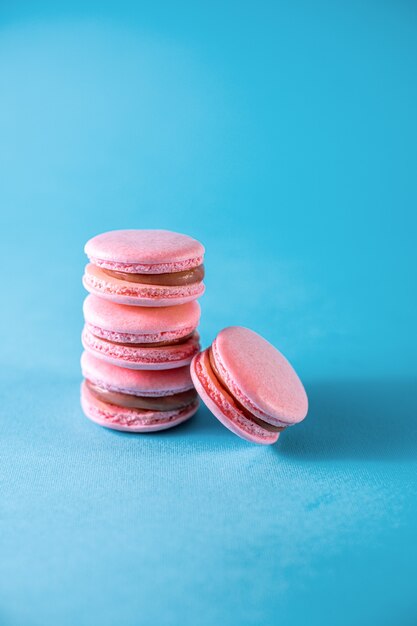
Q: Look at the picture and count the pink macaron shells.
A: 8